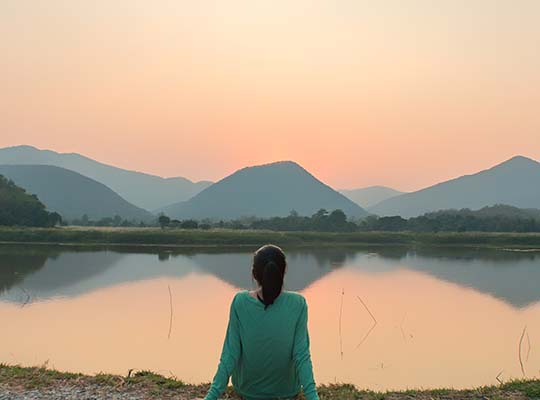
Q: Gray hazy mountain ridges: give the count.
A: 5